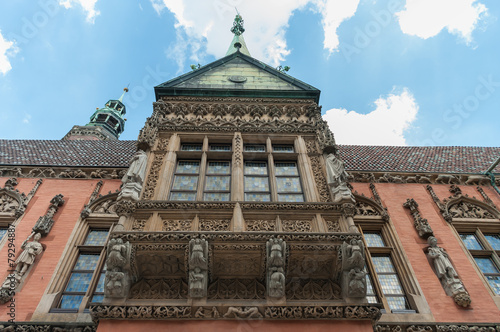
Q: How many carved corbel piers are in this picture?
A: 4